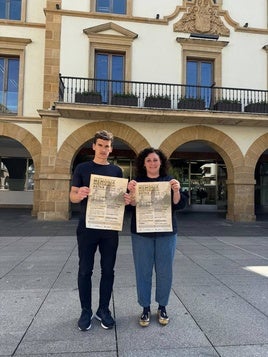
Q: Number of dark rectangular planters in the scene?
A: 6